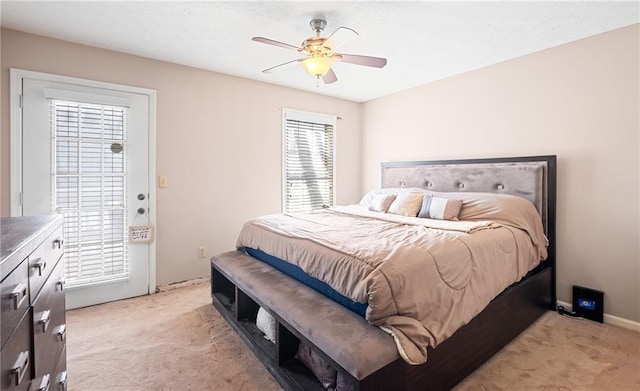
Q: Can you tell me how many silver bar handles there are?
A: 9